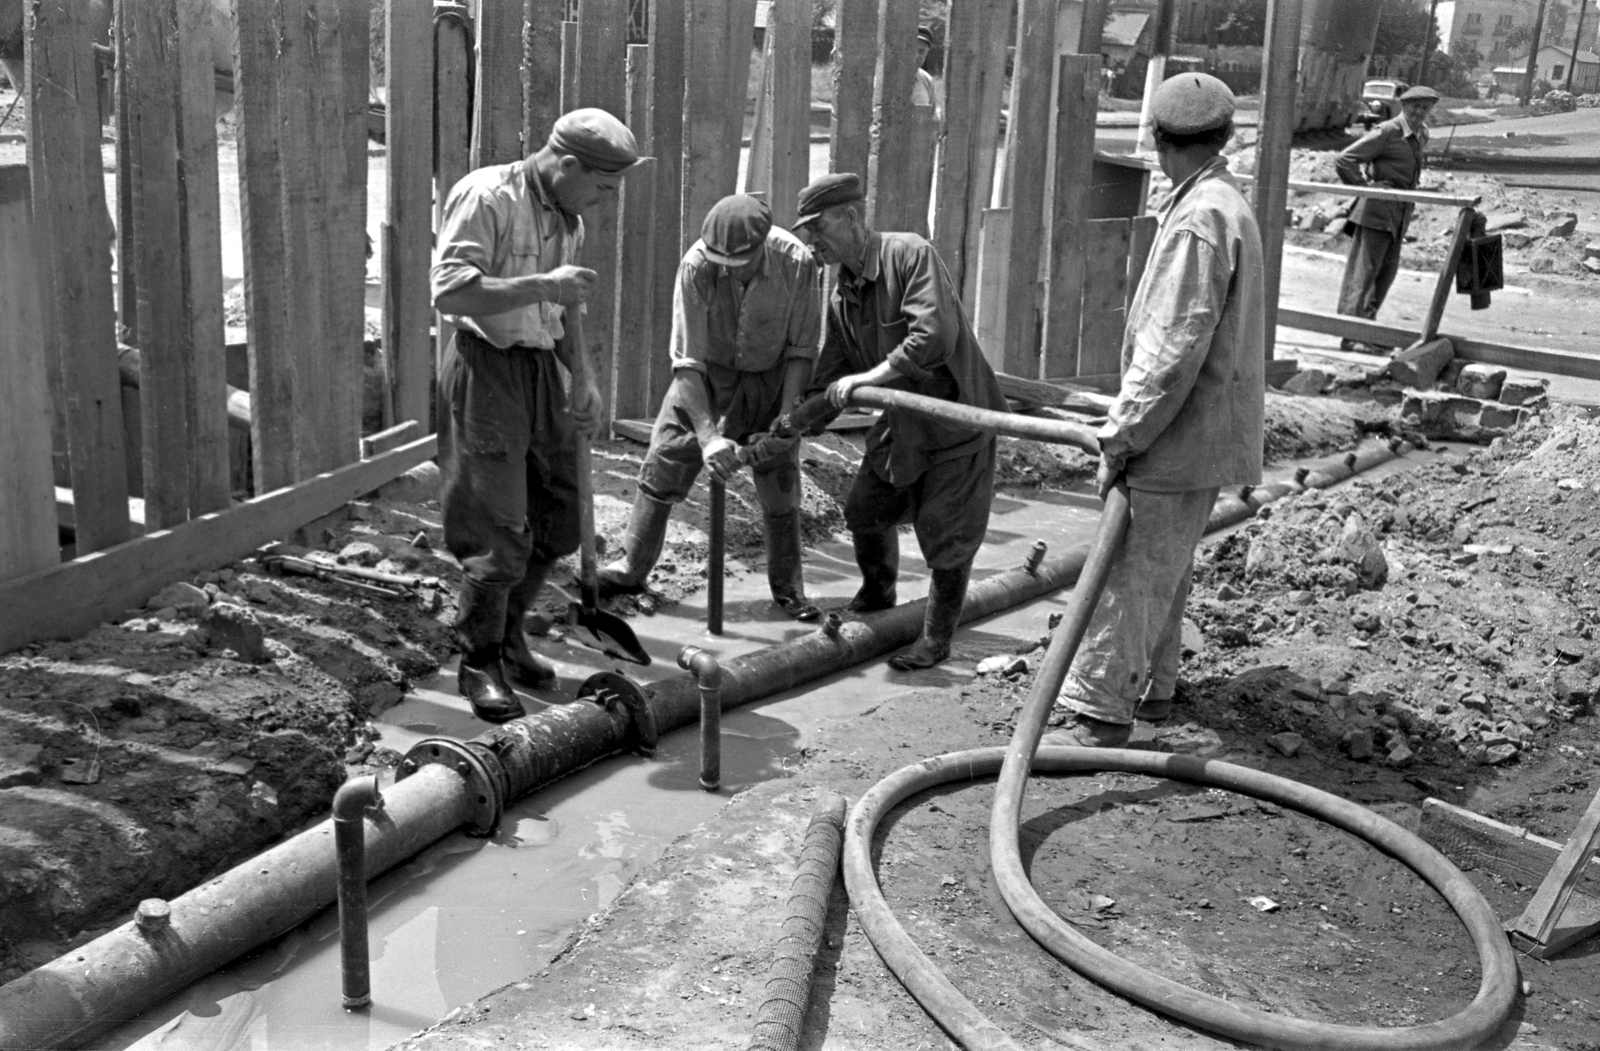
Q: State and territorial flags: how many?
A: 0